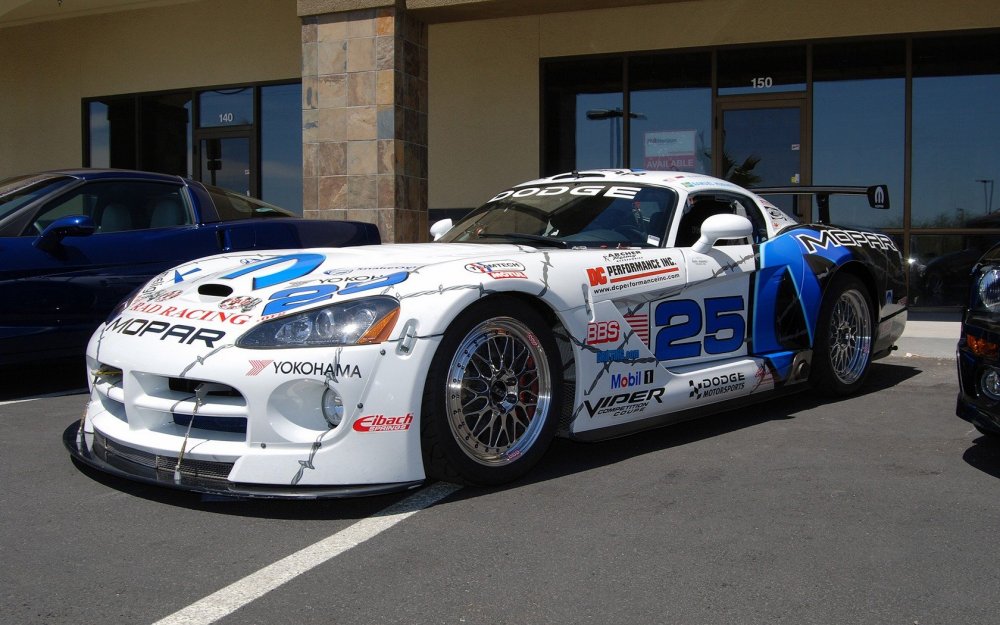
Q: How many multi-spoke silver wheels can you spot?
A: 2